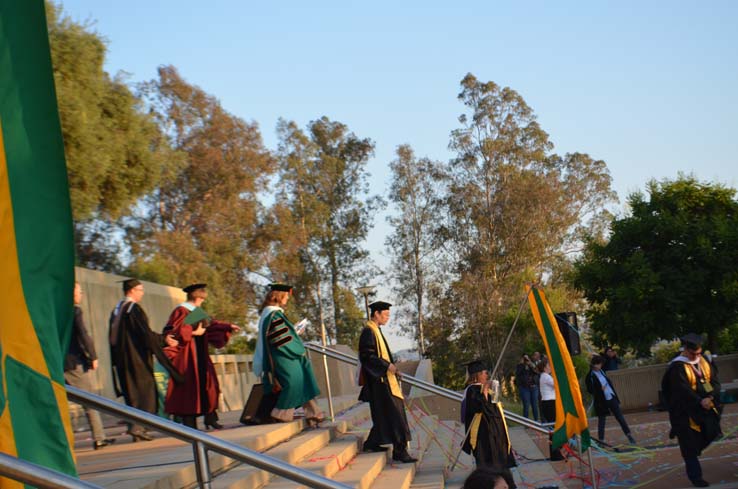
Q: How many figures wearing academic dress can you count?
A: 6